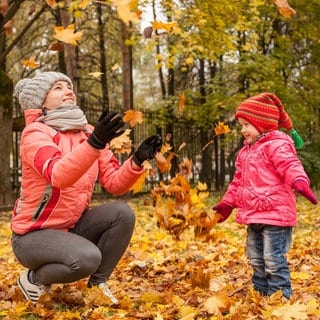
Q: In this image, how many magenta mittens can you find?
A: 2